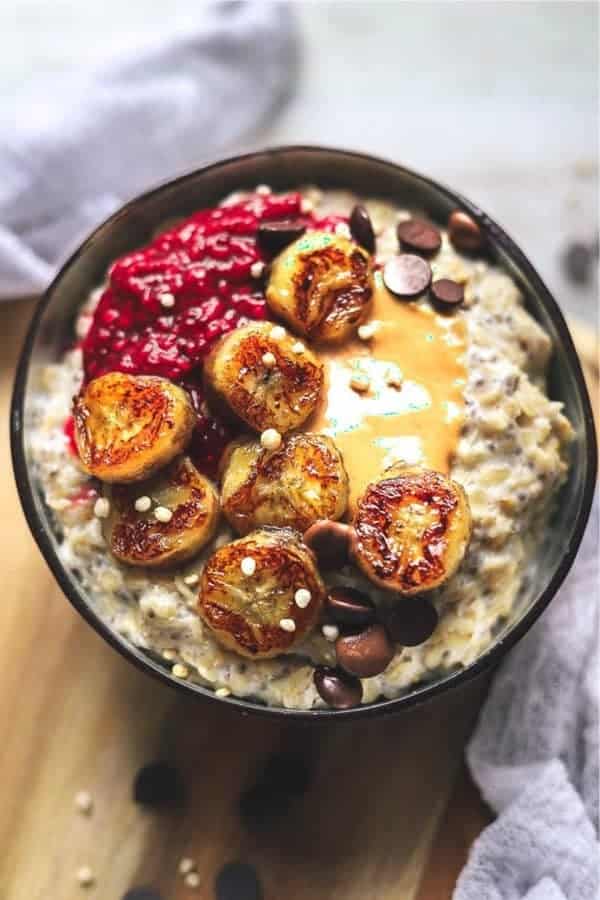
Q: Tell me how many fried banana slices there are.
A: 7